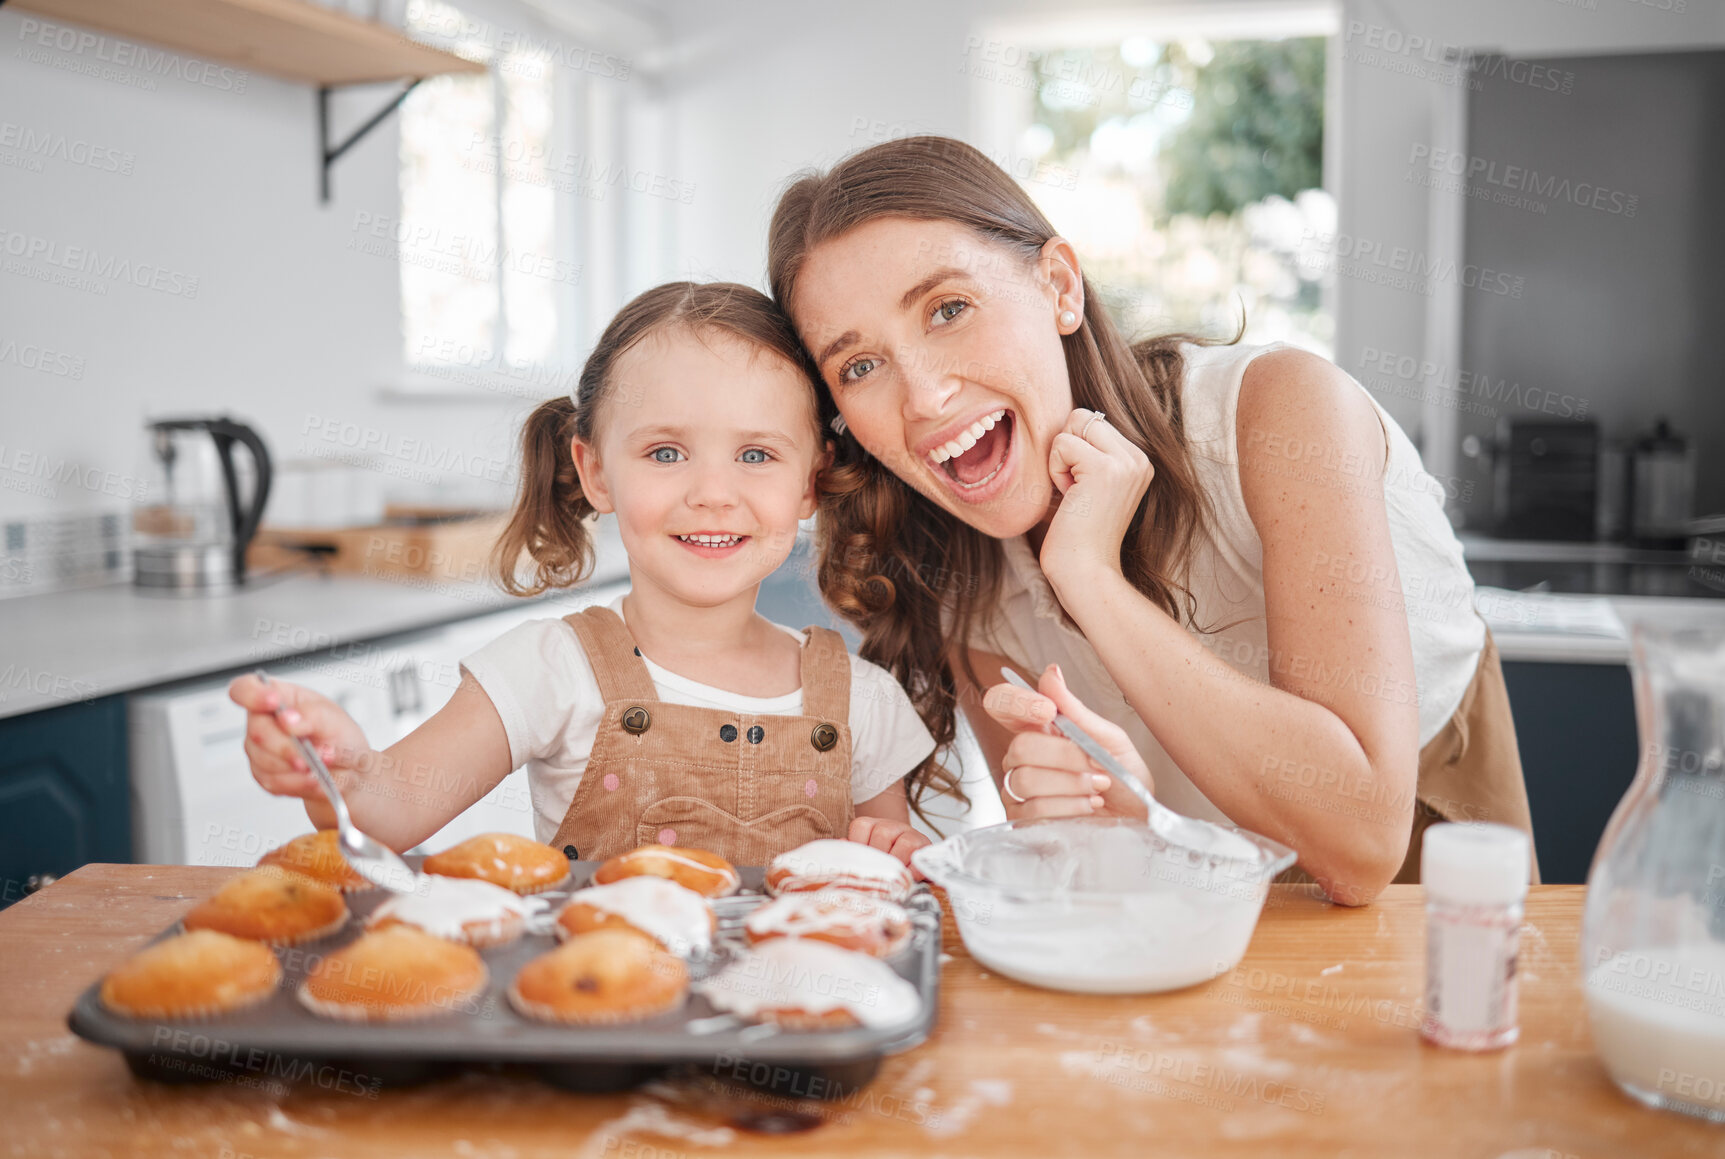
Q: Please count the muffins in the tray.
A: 12